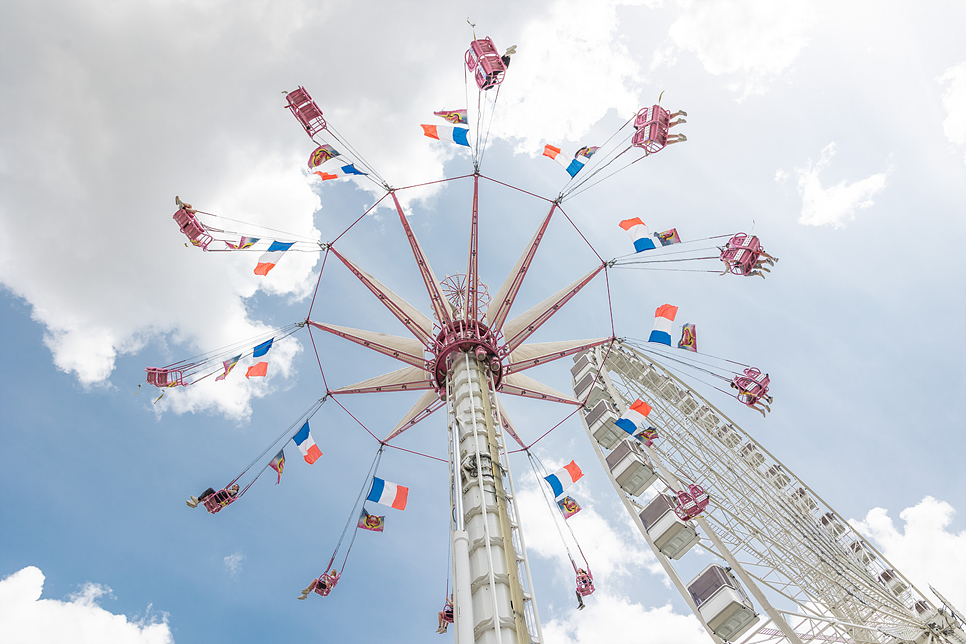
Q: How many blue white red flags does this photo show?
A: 11